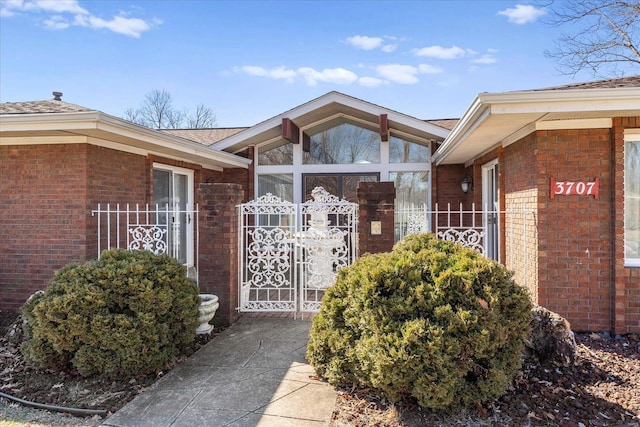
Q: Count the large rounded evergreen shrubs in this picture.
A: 2